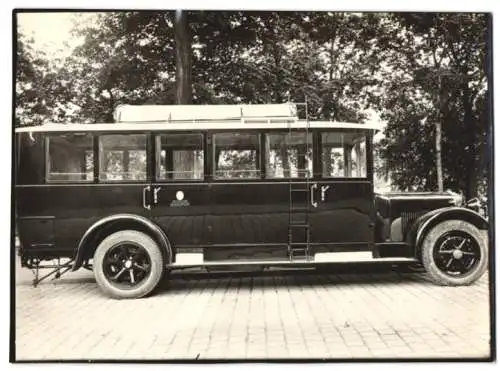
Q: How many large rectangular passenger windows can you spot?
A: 6